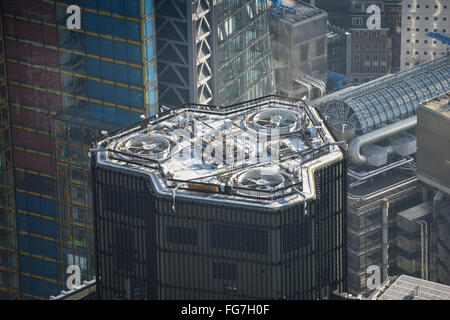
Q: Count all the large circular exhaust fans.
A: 3